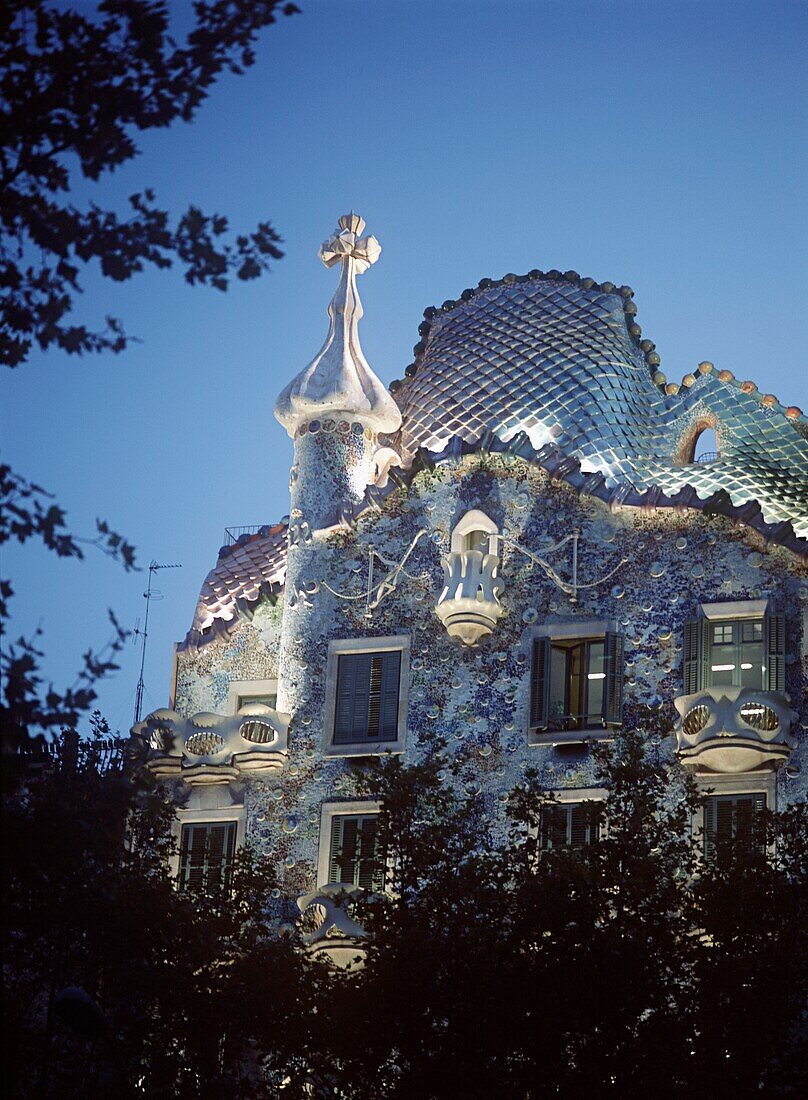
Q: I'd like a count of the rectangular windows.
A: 8